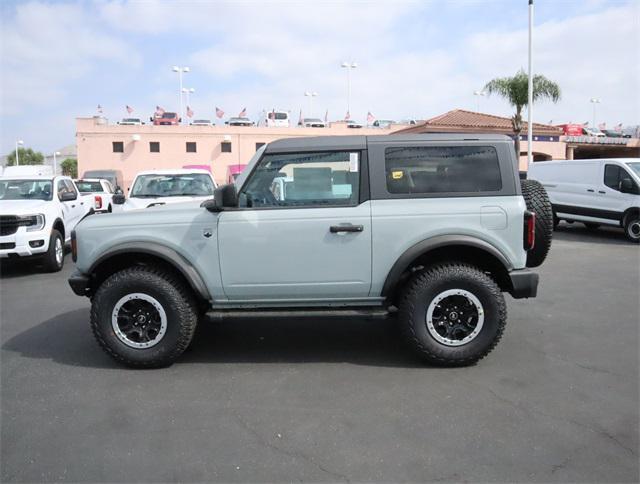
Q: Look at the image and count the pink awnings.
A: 2